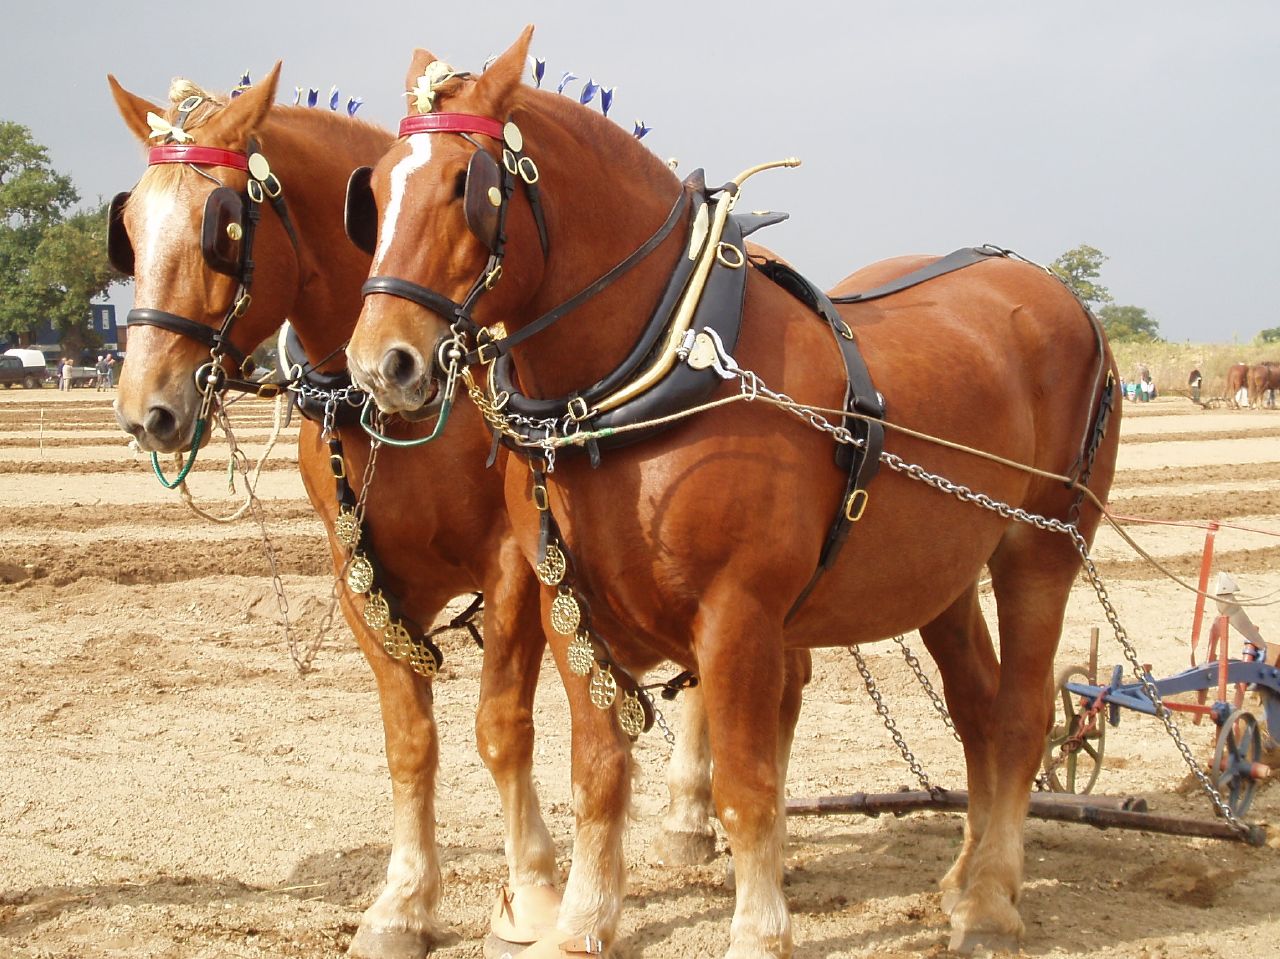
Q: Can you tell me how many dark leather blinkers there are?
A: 4